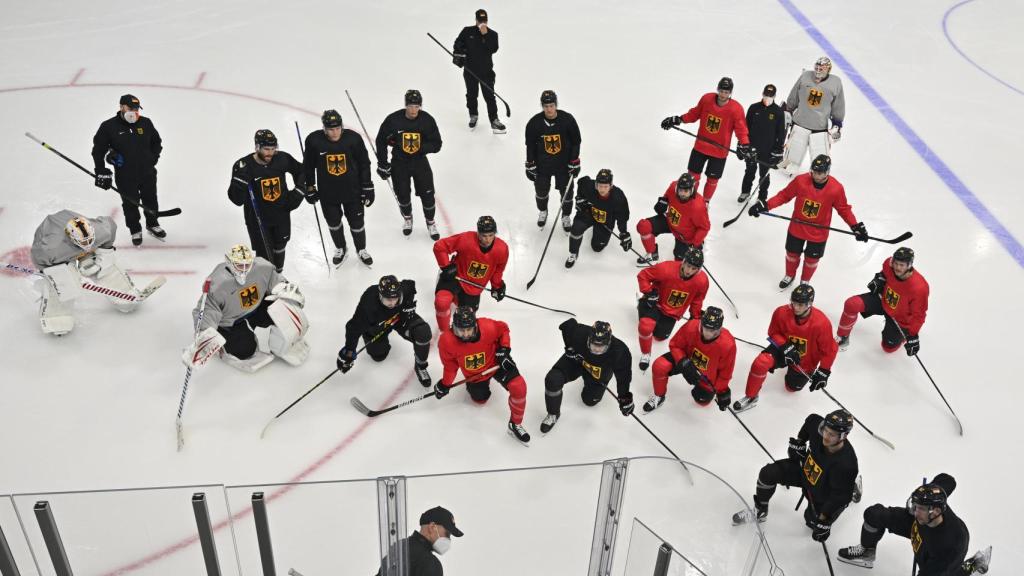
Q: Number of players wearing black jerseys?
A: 9